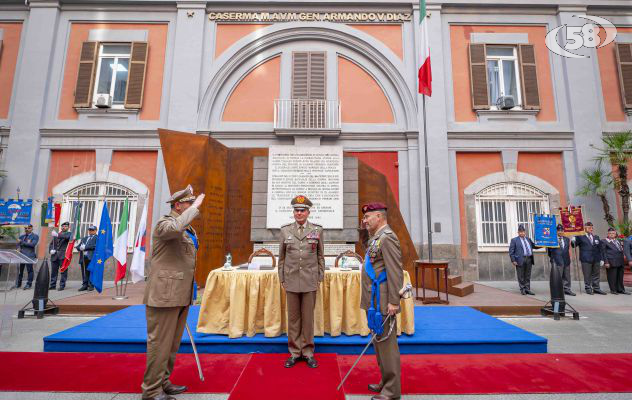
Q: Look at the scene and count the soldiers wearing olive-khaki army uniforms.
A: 3